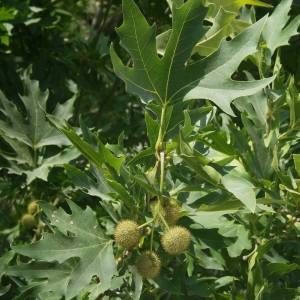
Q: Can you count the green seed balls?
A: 6